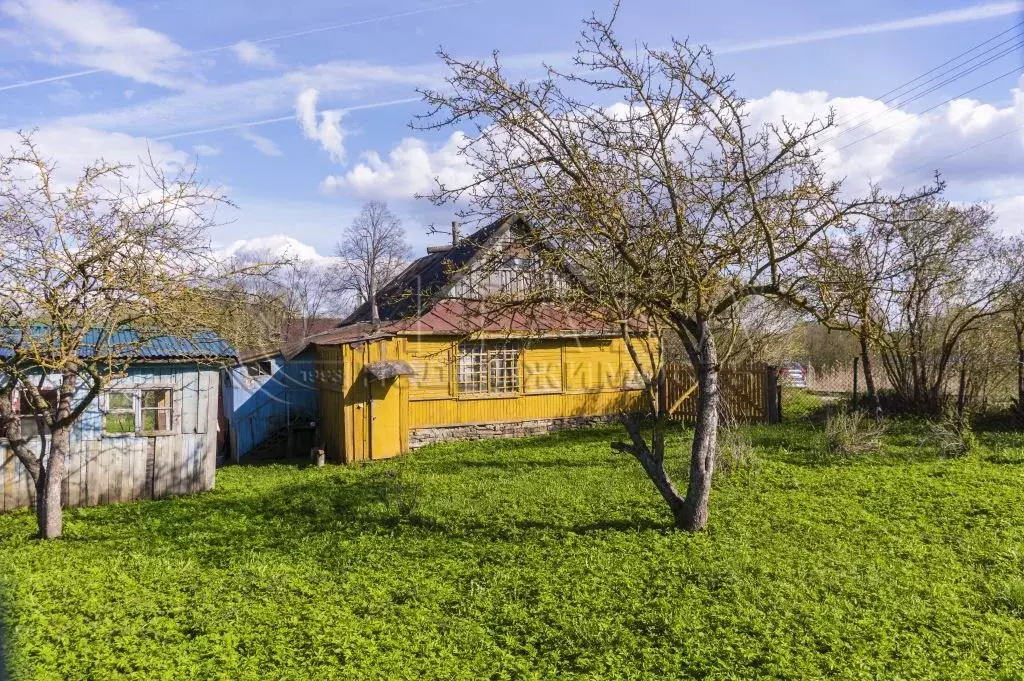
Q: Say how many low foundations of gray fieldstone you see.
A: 1